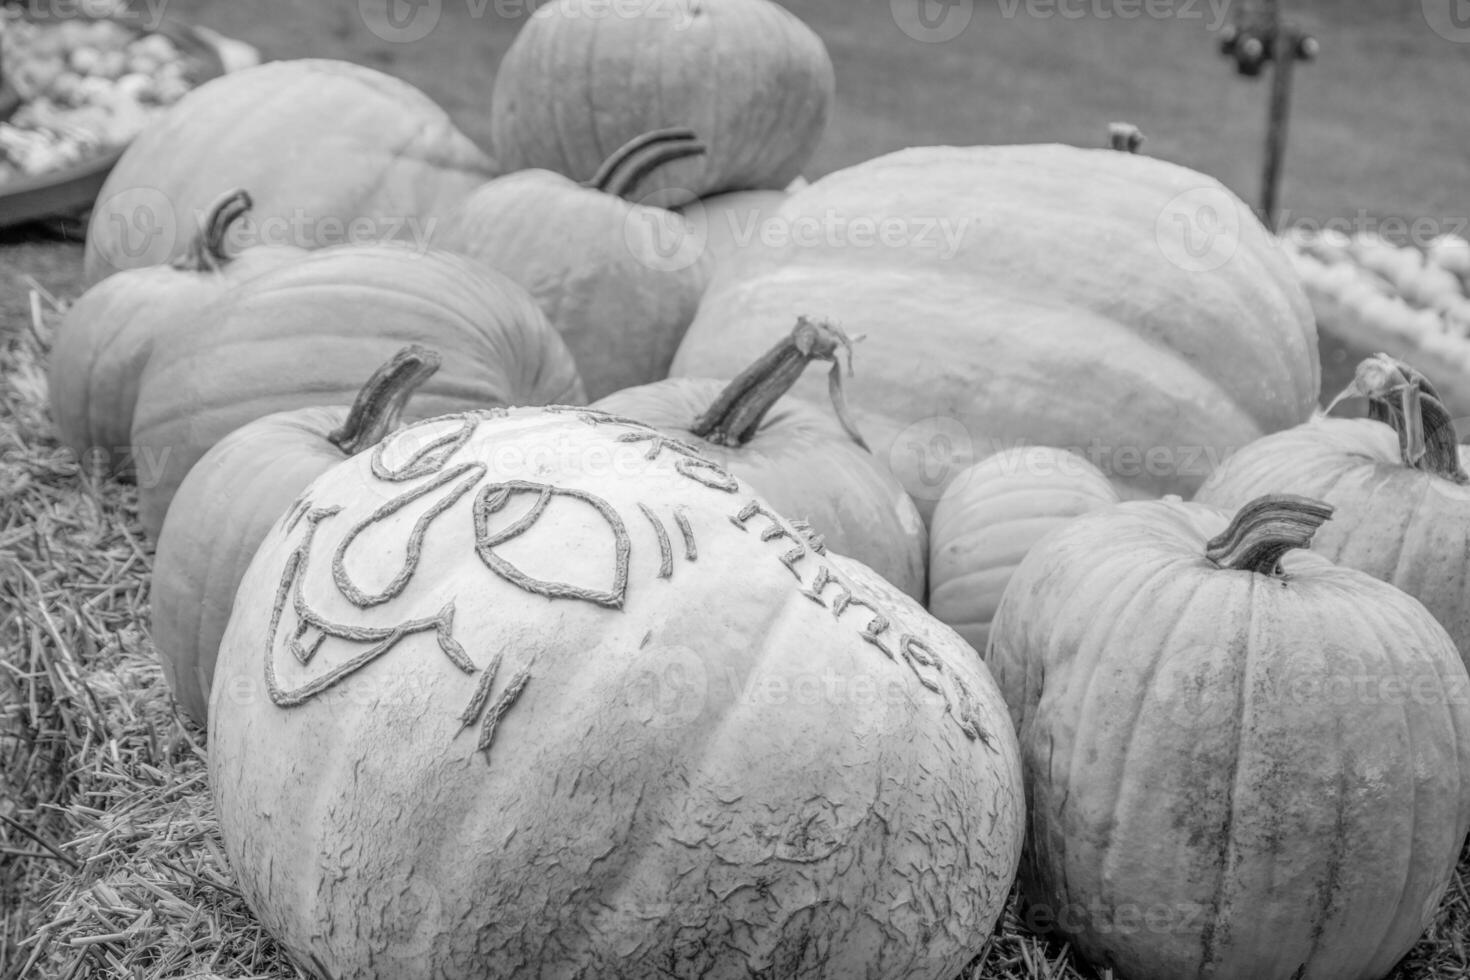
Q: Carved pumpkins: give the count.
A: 1